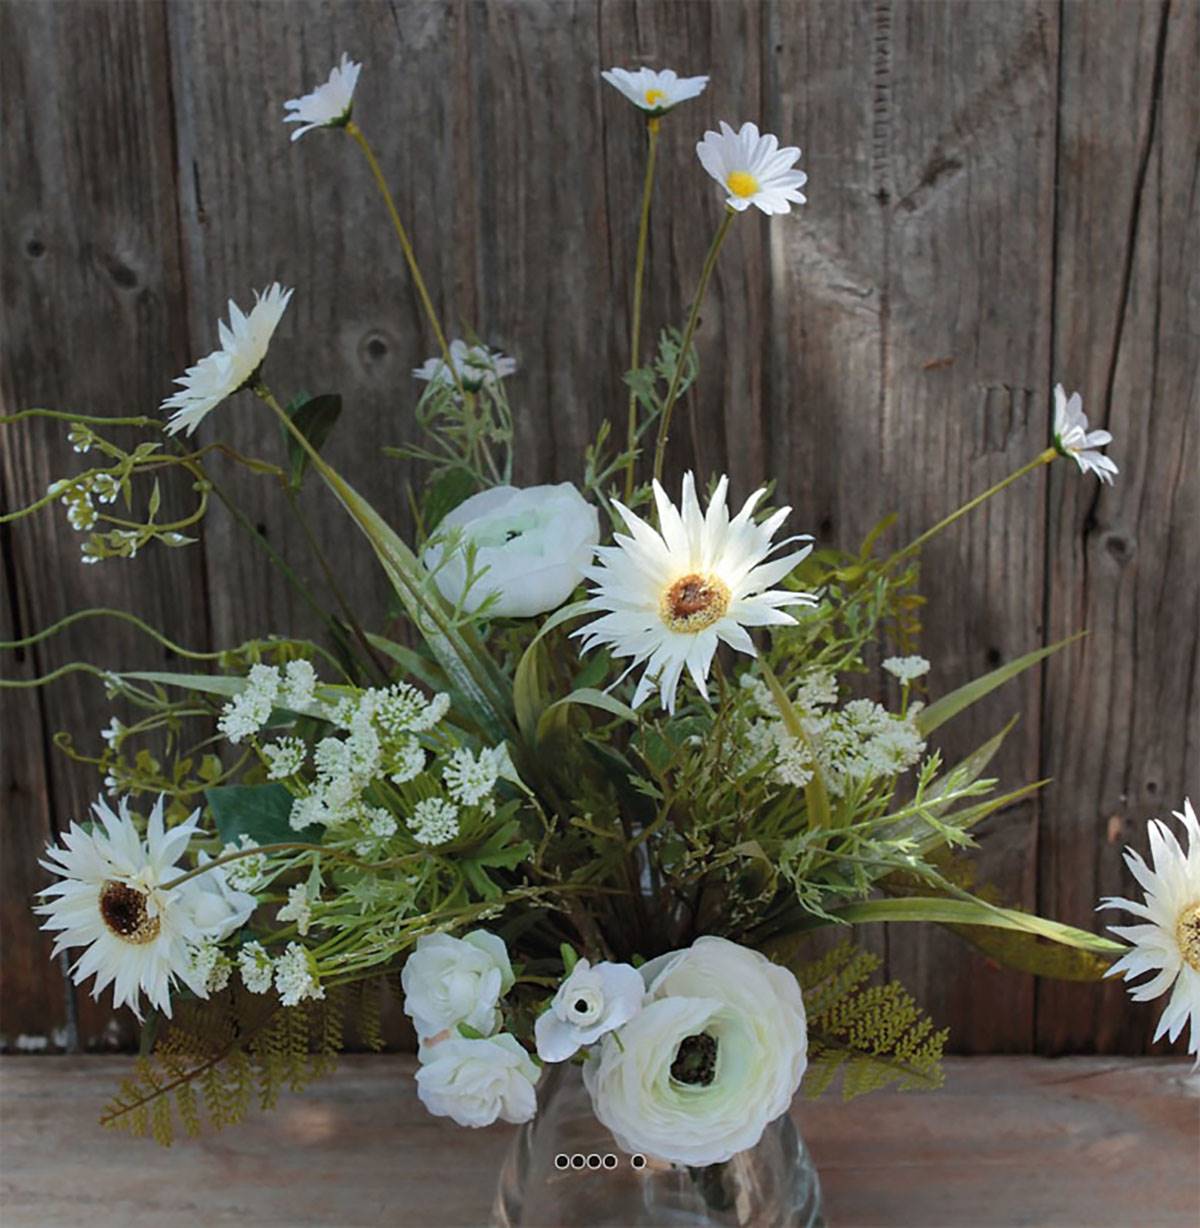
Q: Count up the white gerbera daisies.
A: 4